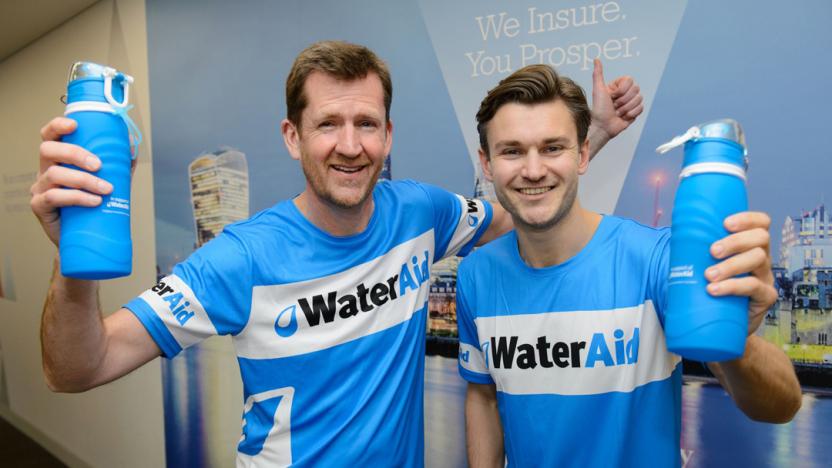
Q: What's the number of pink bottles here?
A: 0